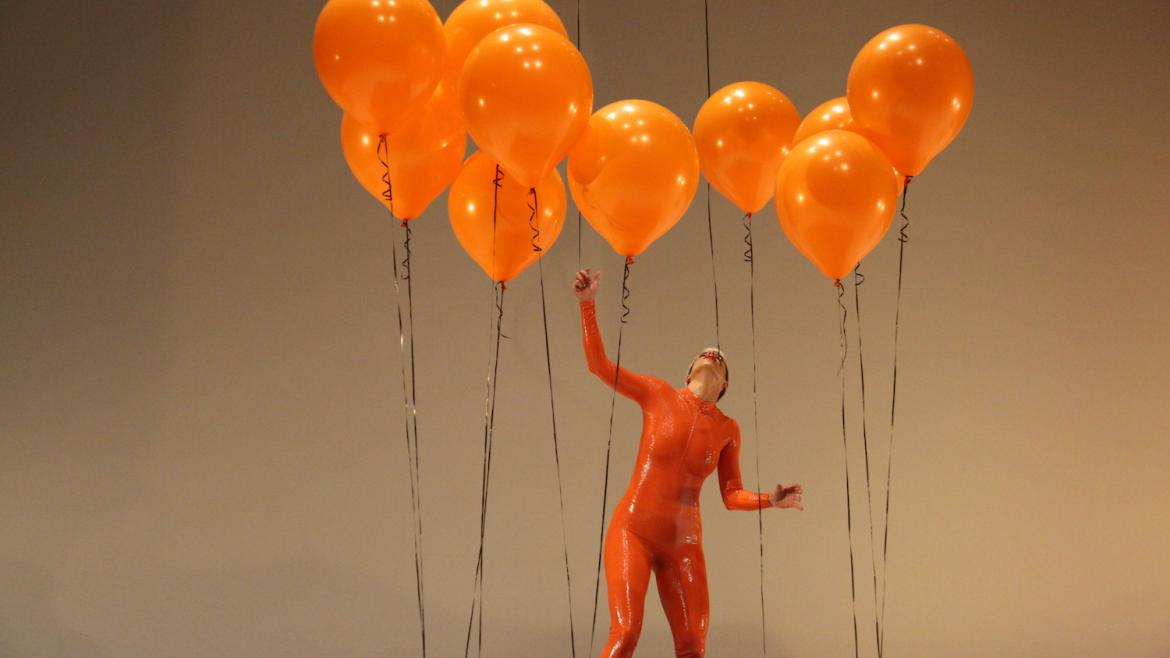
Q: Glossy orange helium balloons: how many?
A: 10